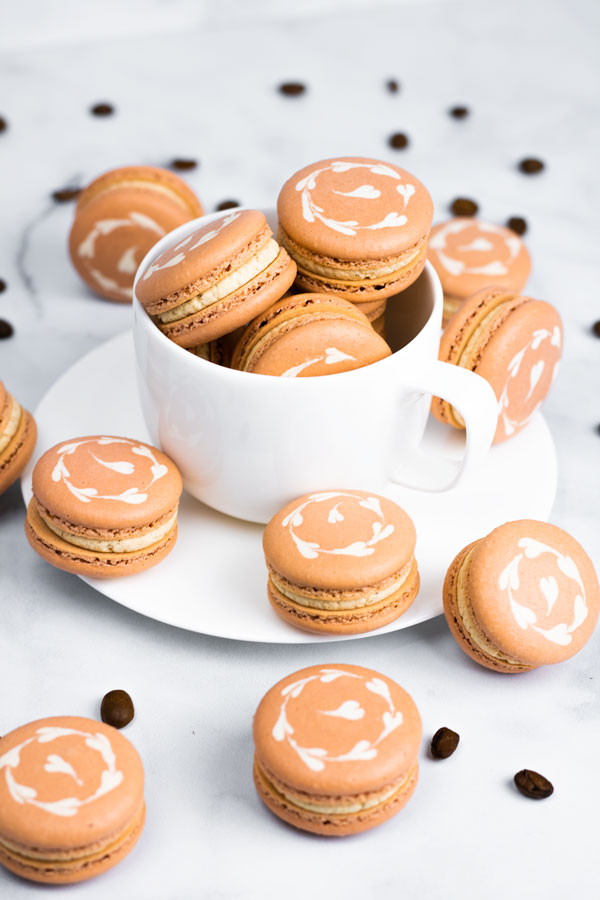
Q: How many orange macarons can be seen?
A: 14